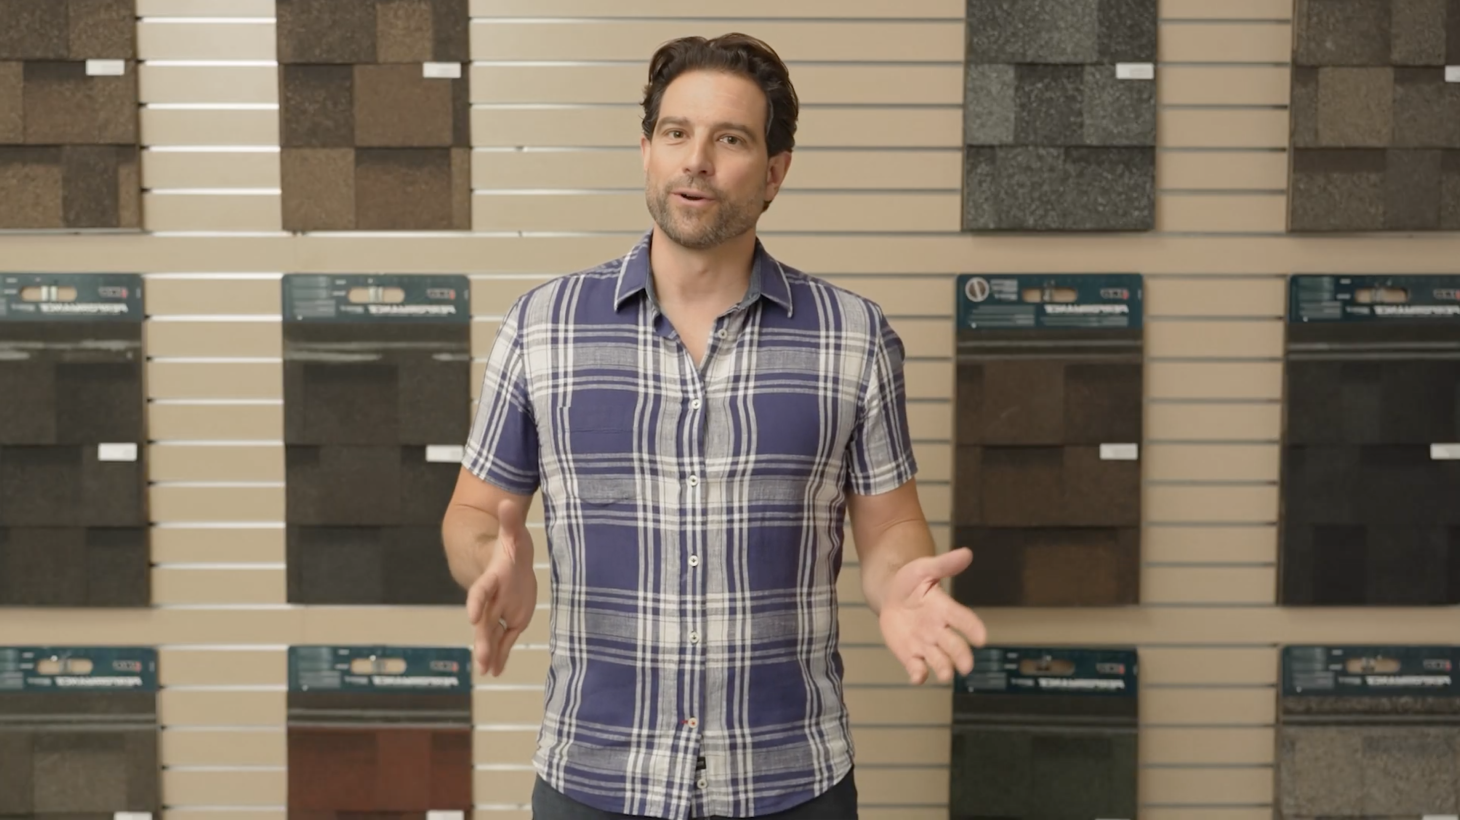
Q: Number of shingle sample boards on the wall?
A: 12